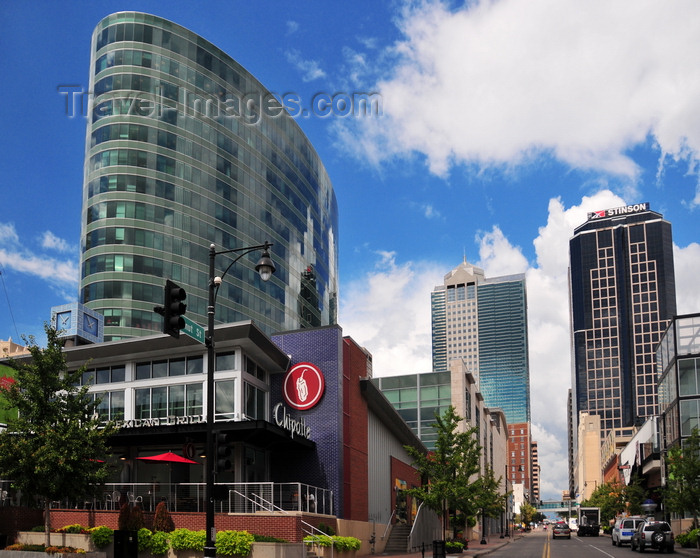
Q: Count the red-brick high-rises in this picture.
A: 1